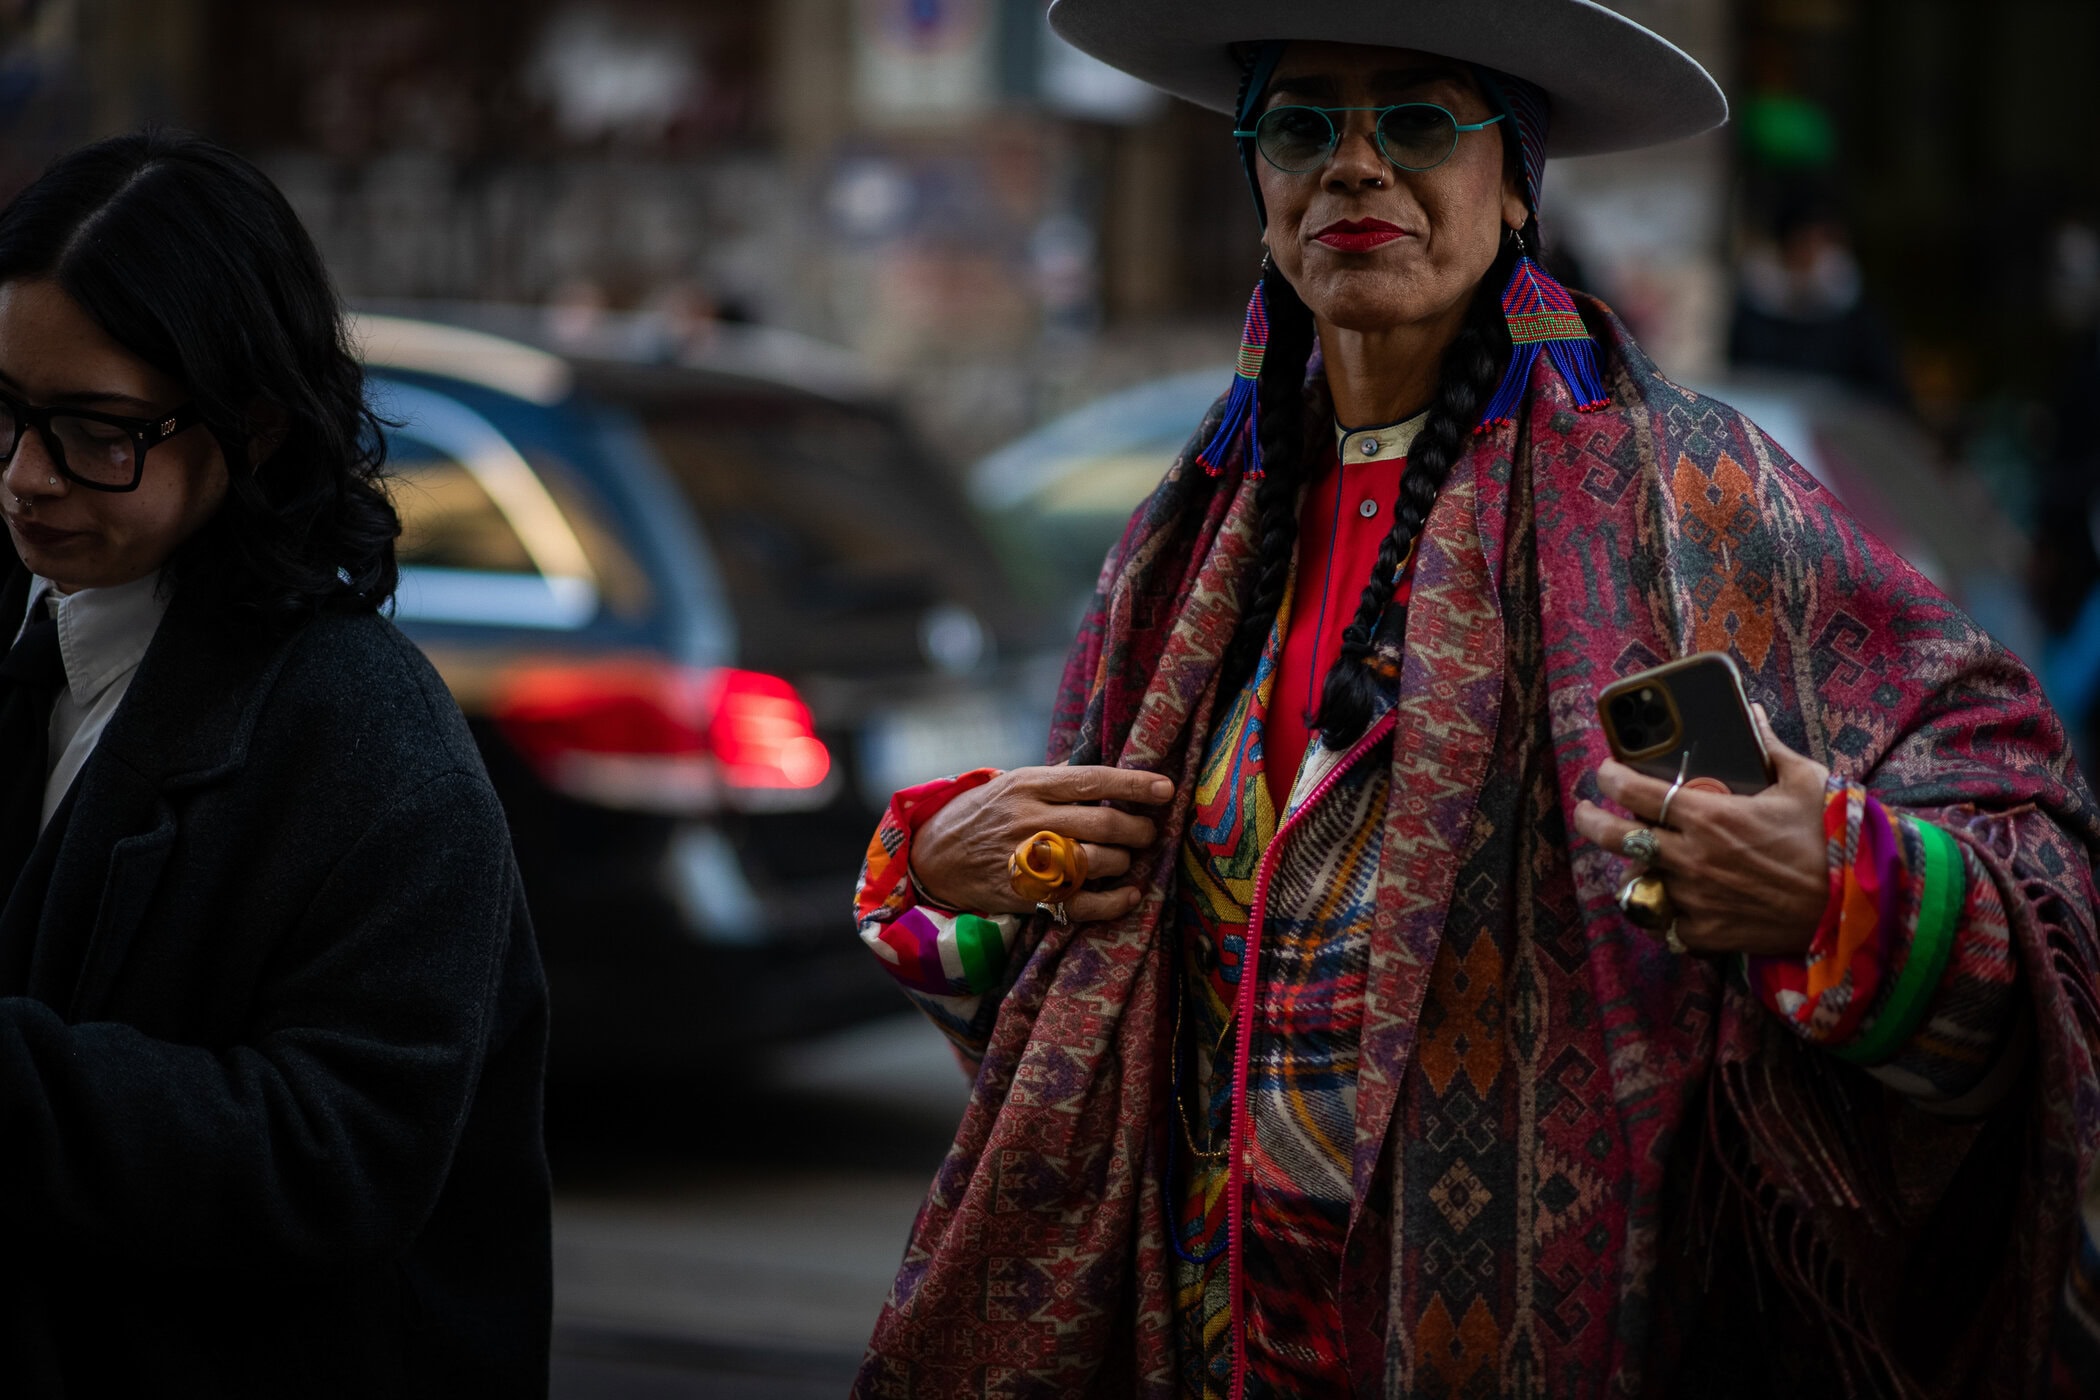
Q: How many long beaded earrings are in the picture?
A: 2